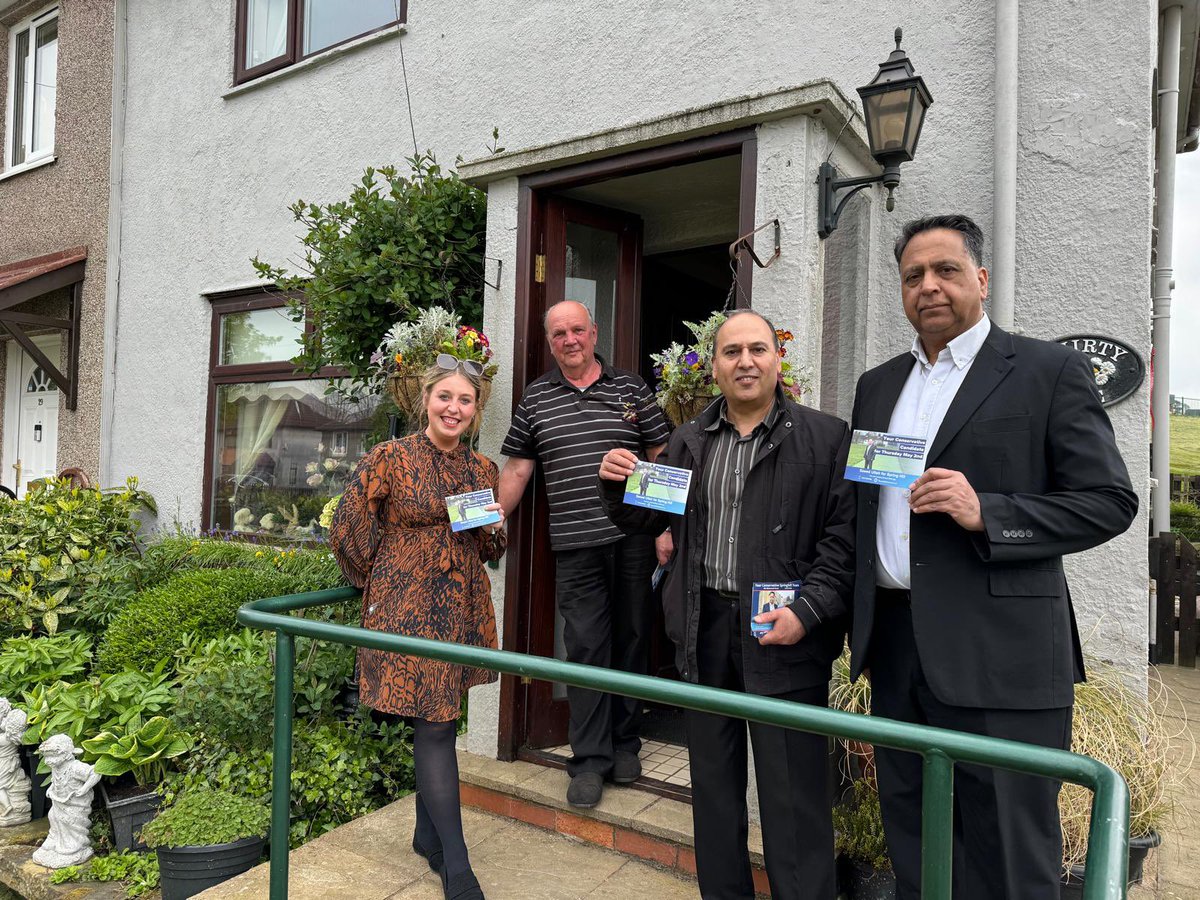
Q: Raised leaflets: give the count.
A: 3